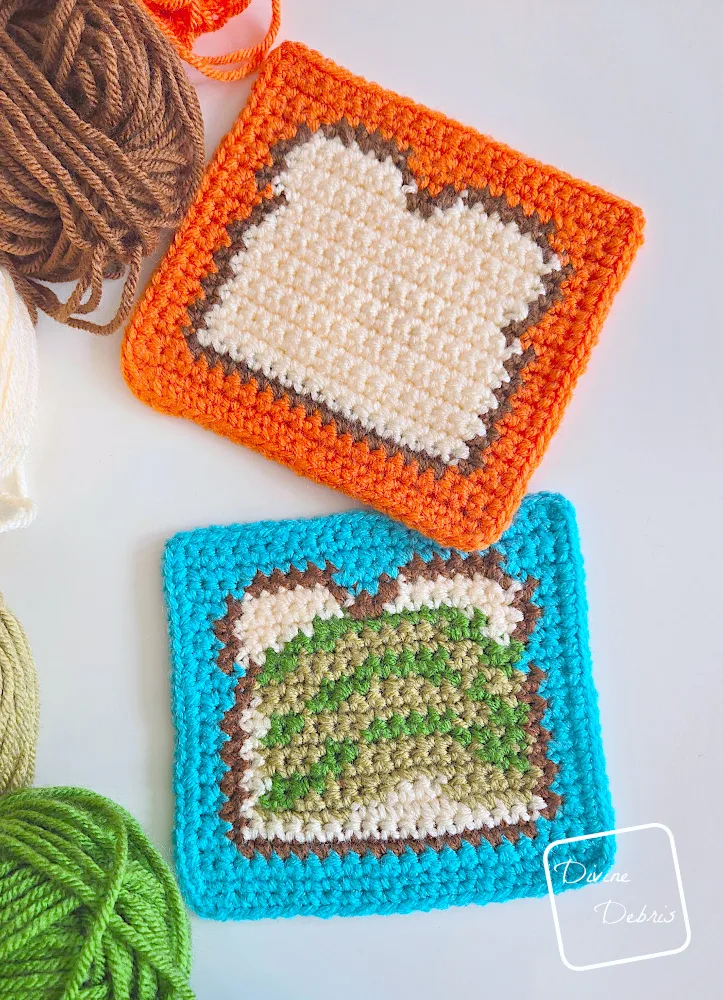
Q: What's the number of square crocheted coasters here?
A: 2